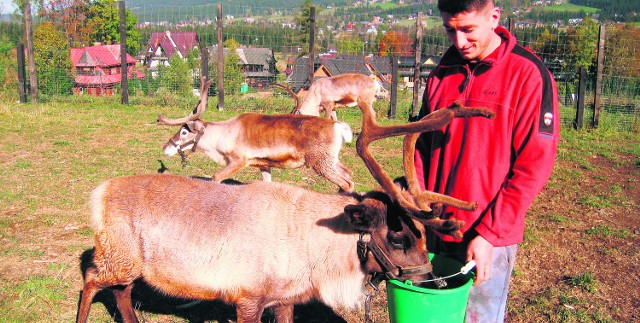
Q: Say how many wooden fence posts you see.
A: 11